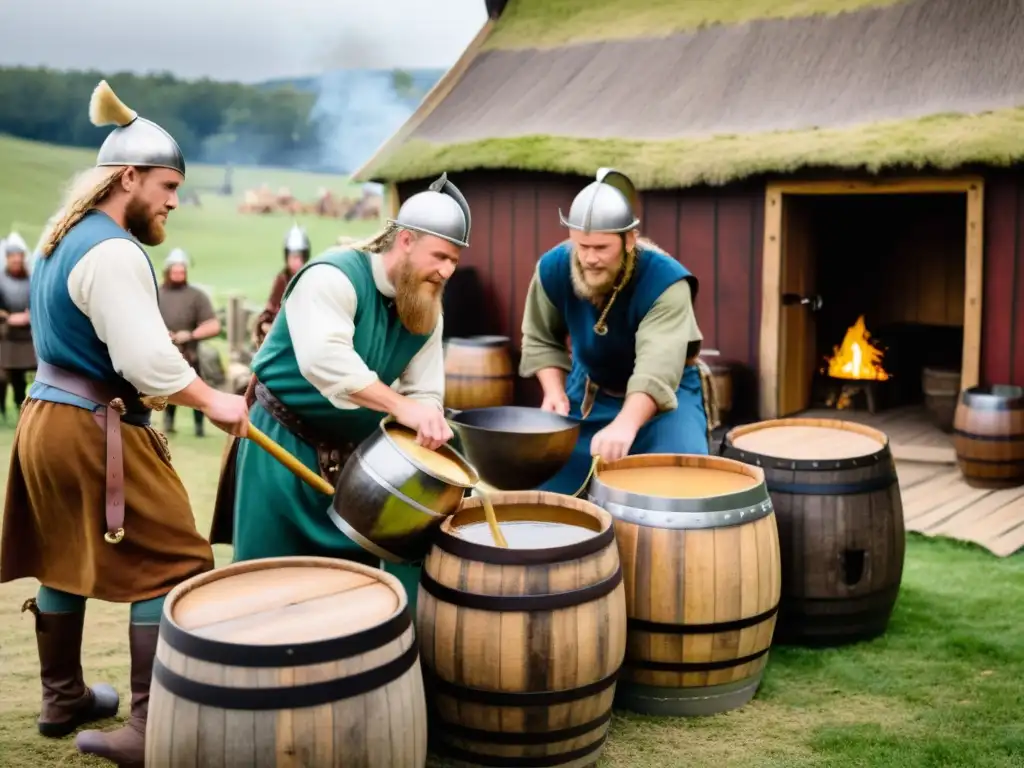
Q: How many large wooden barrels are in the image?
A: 4